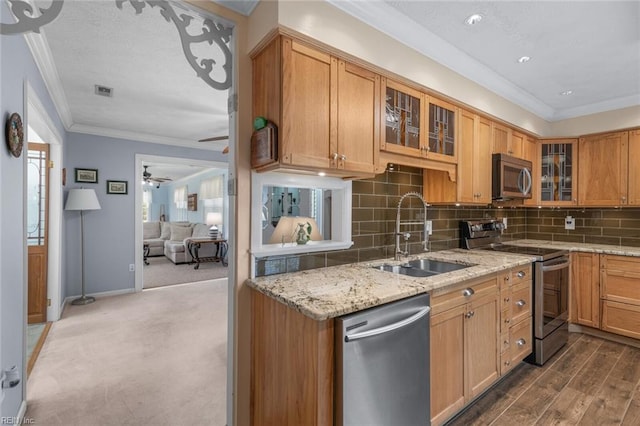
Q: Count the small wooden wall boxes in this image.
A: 1